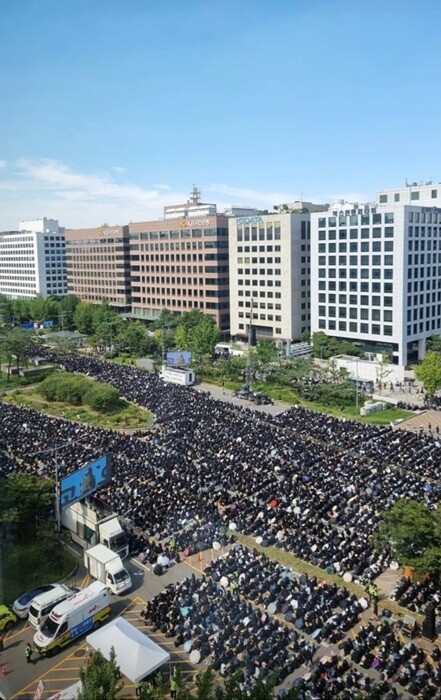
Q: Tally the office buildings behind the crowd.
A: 5